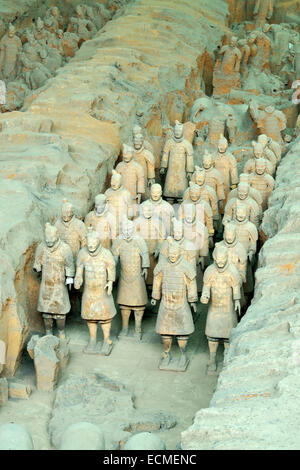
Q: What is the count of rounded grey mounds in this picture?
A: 3